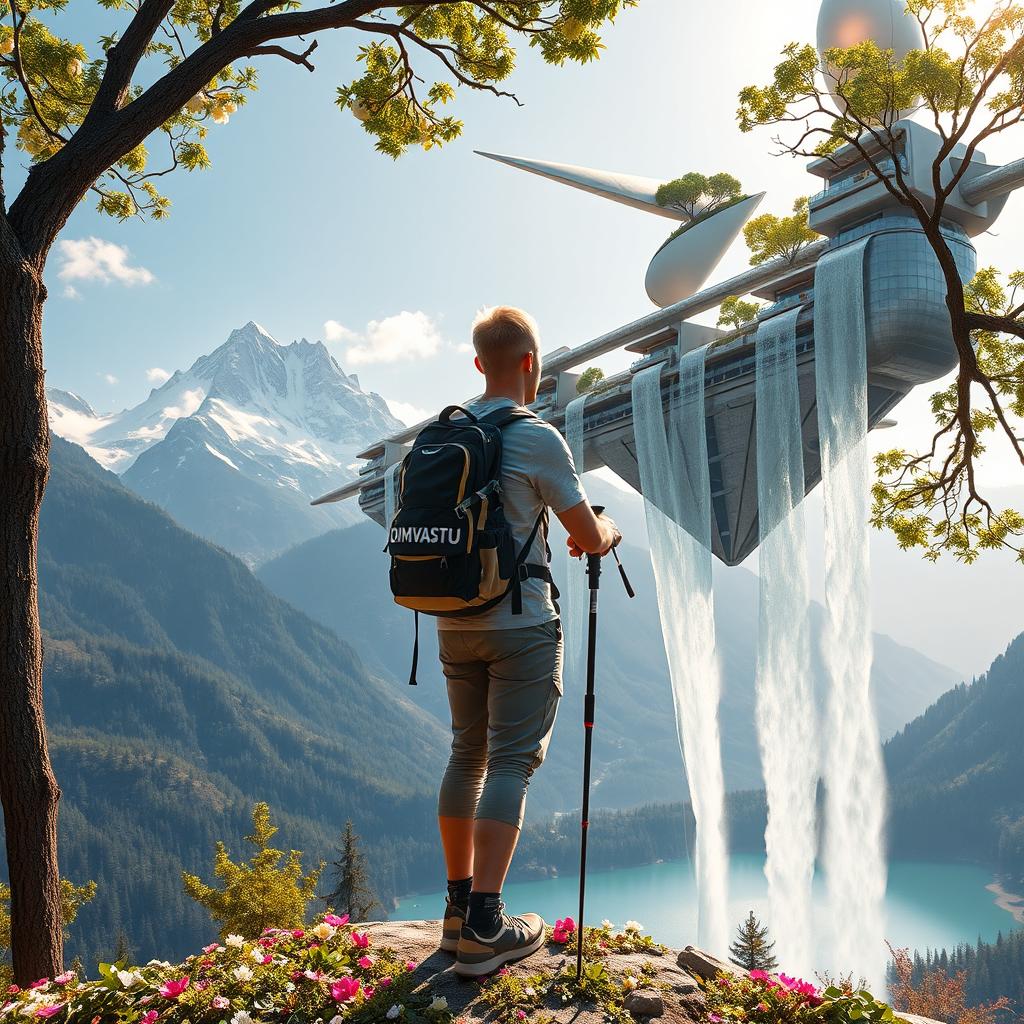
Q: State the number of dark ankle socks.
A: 2